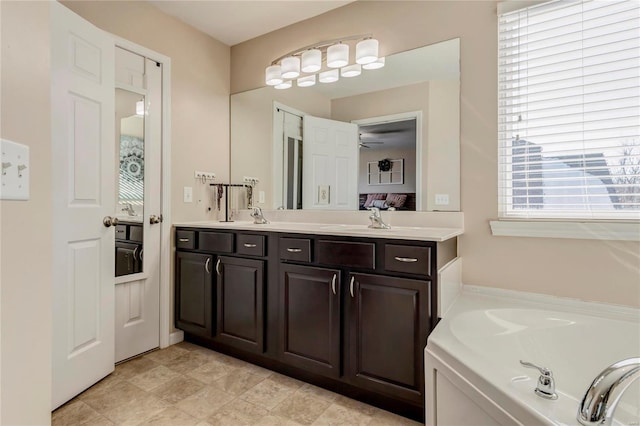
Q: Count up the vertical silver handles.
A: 4